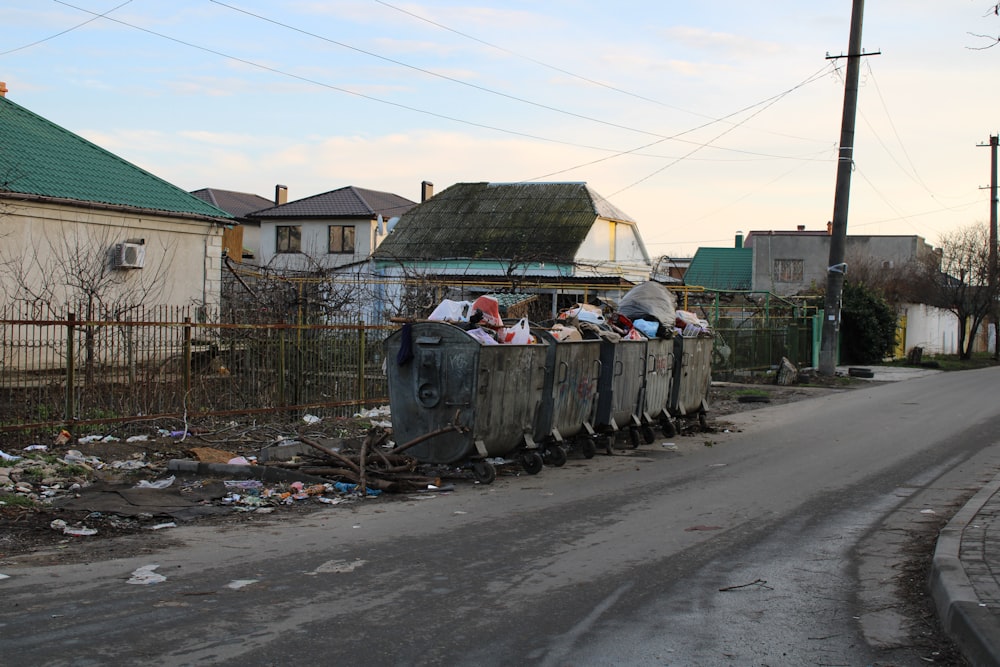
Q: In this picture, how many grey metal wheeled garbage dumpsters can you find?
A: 5